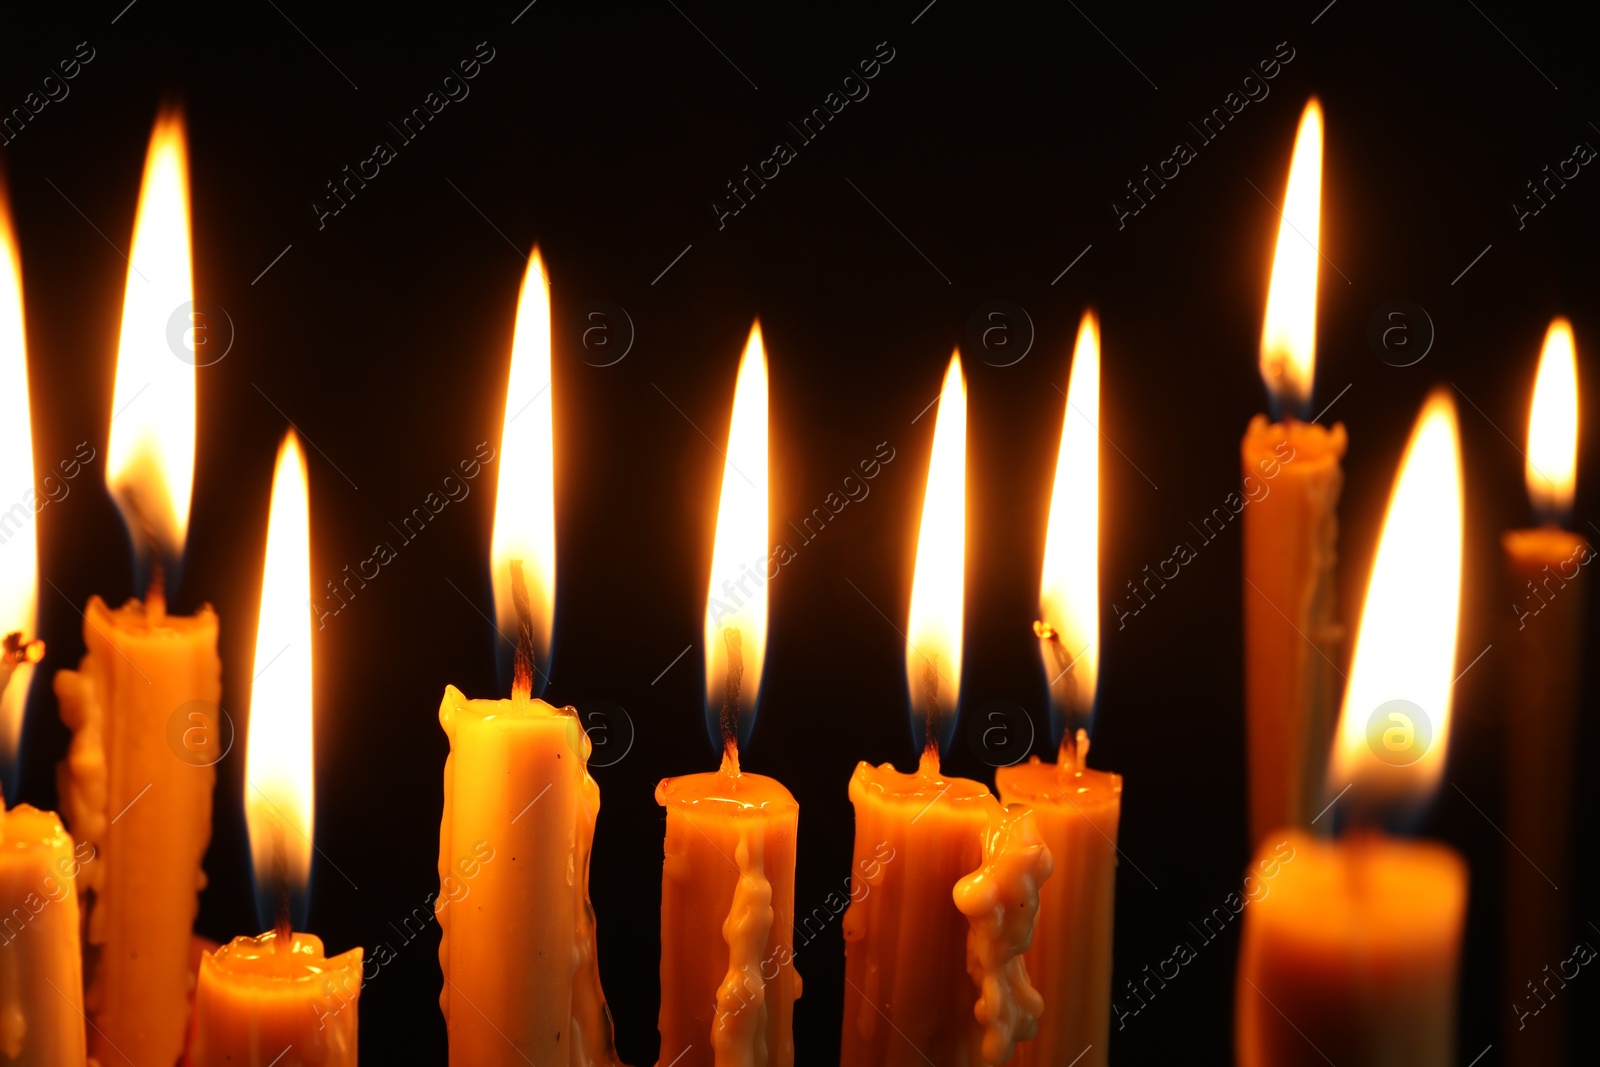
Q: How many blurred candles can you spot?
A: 3